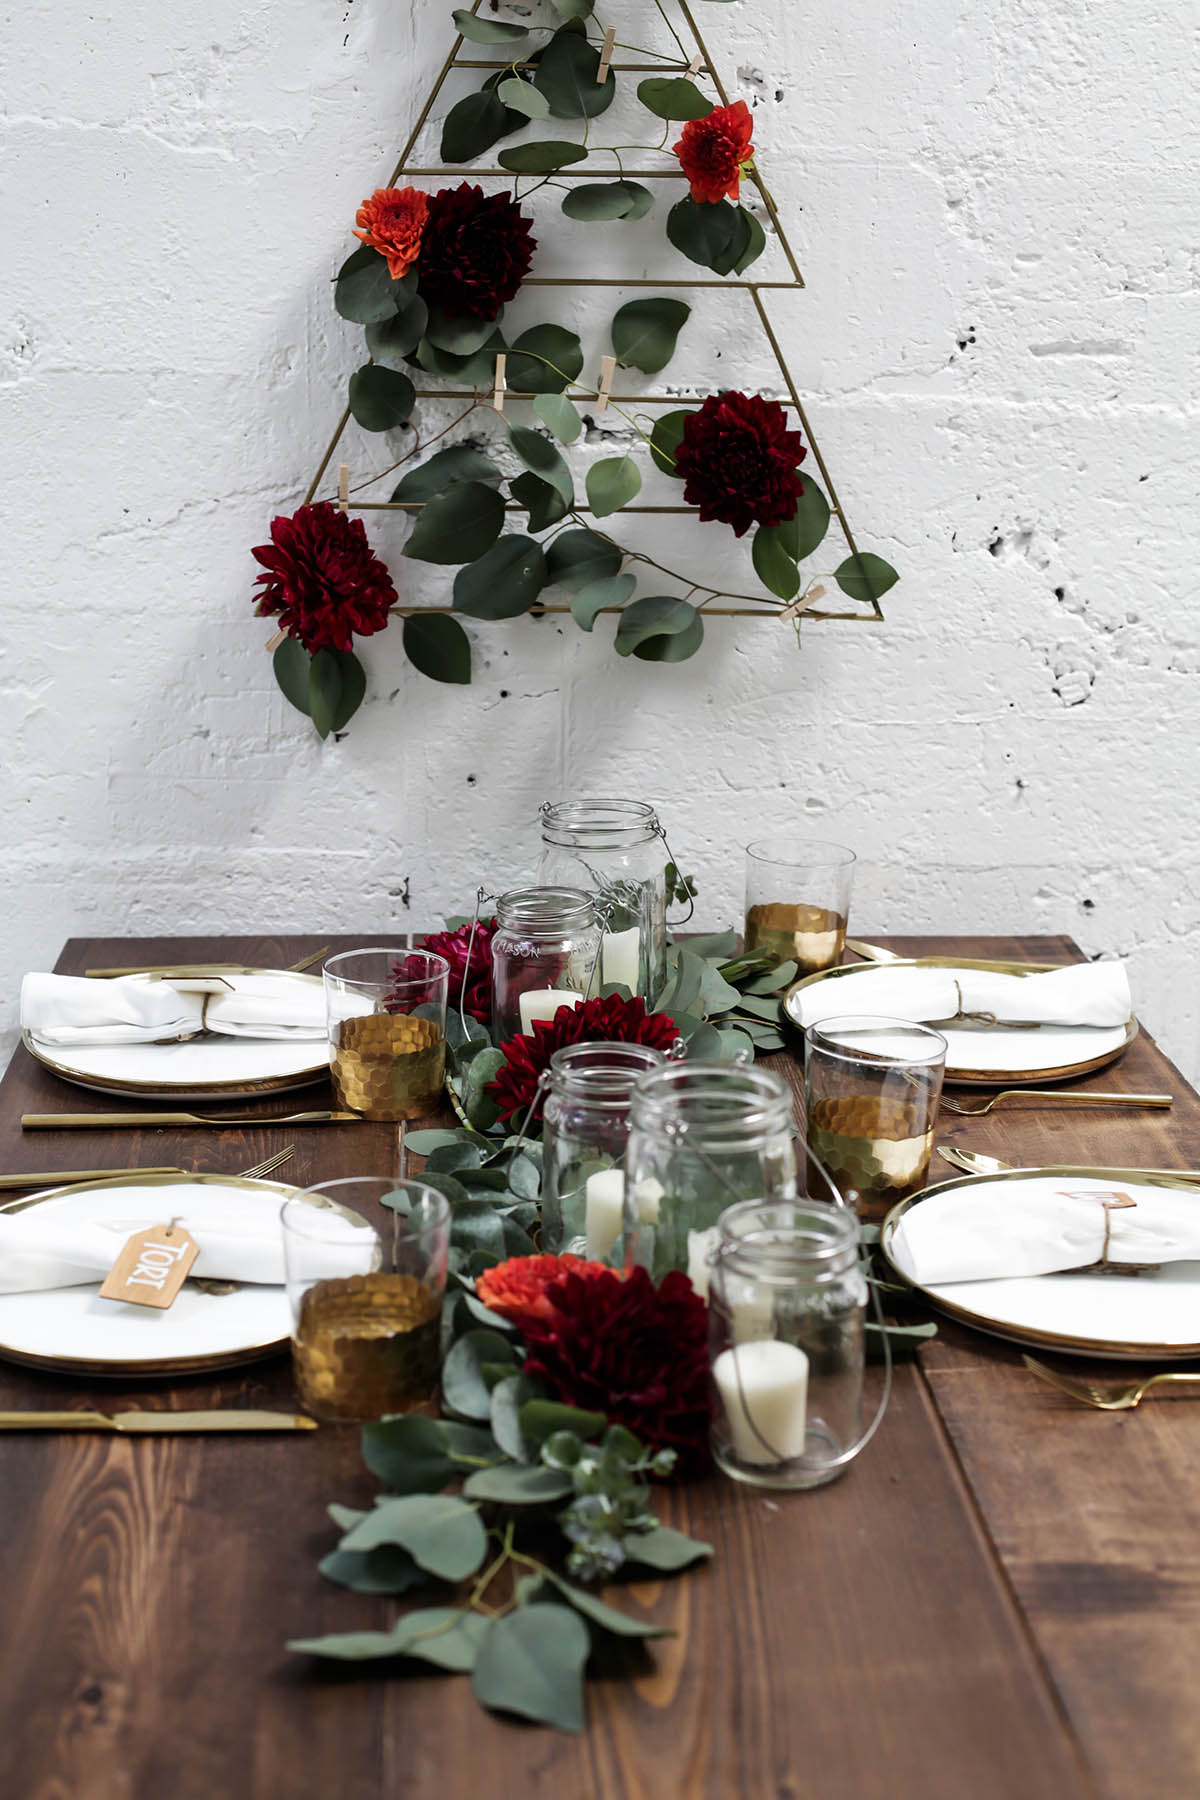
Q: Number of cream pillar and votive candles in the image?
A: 5